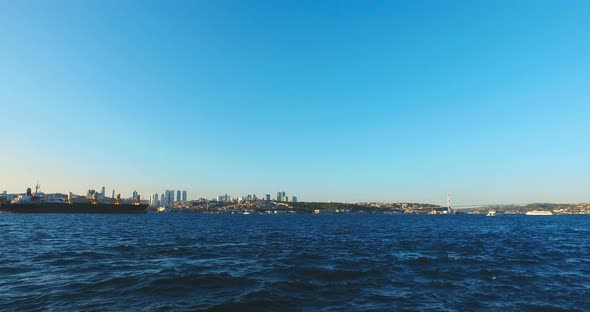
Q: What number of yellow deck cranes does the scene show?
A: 4